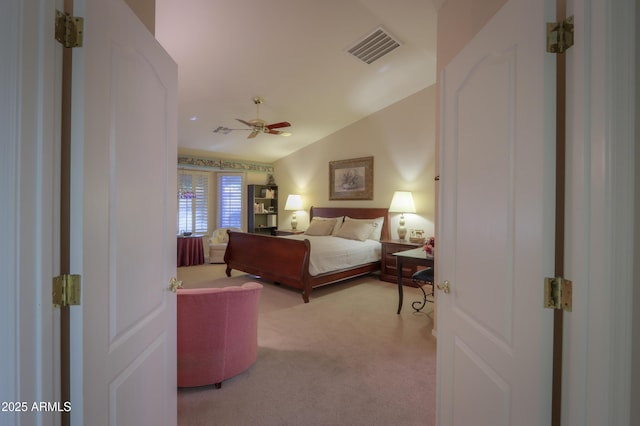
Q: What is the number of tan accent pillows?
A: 2